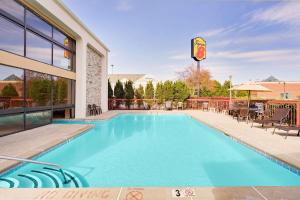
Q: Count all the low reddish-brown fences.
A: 1